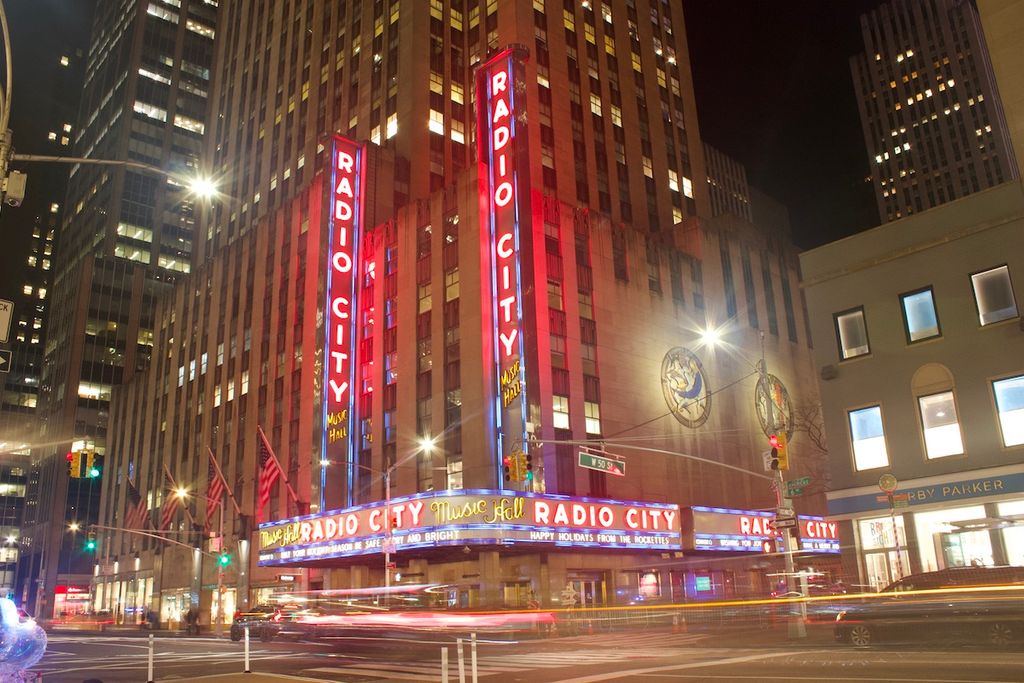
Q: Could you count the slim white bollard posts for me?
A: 5